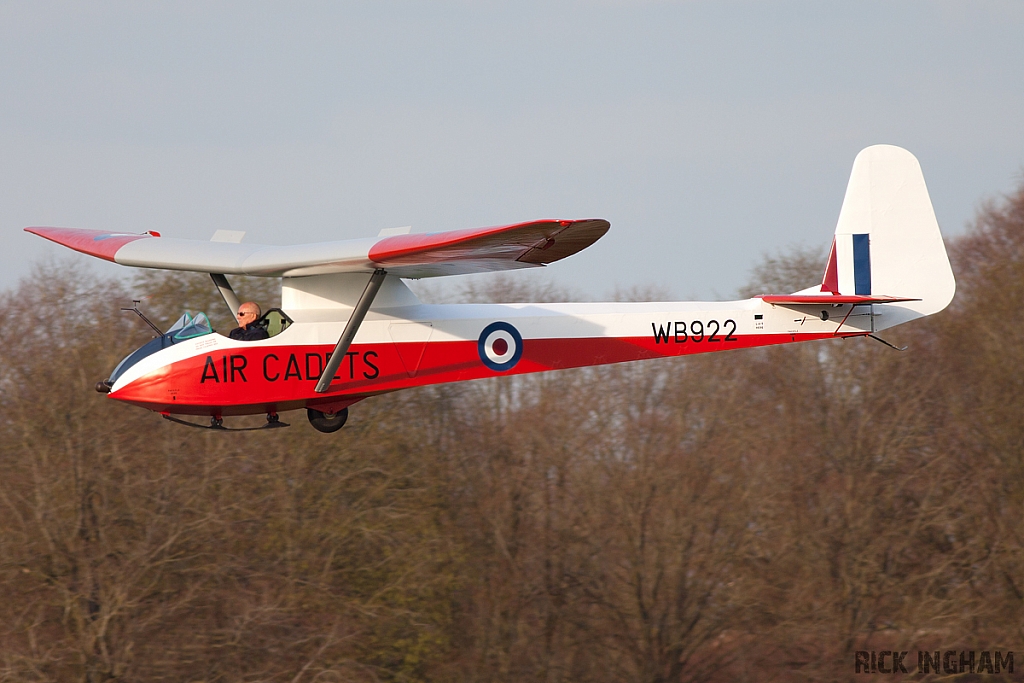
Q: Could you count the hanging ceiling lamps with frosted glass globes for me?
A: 0